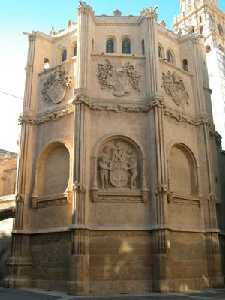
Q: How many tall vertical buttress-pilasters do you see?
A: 4